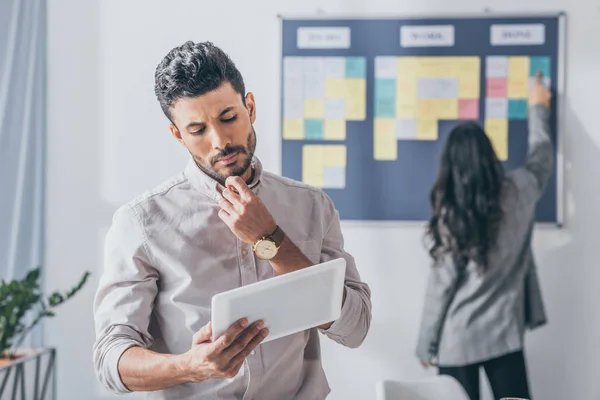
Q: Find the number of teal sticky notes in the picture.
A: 6